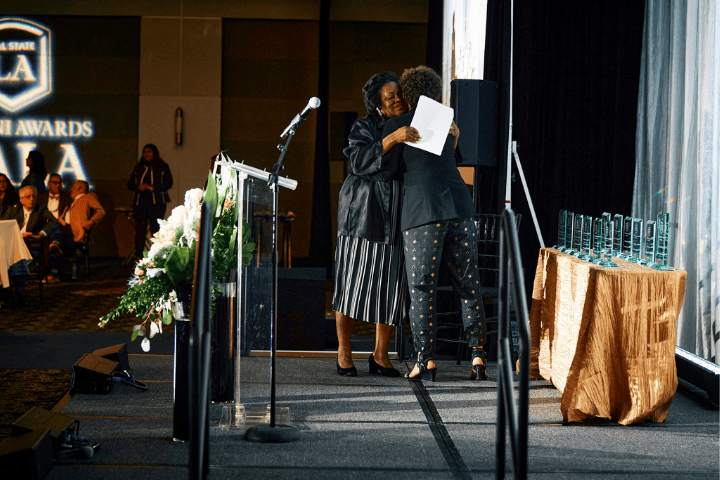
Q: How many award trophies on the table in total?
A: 12